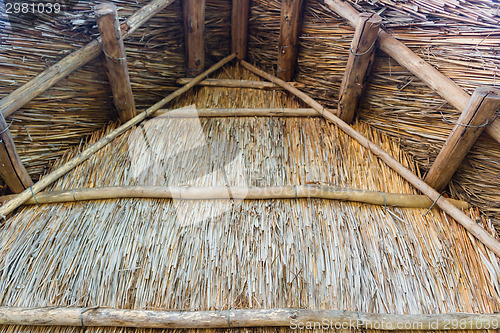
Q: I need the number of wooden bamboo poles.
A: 15